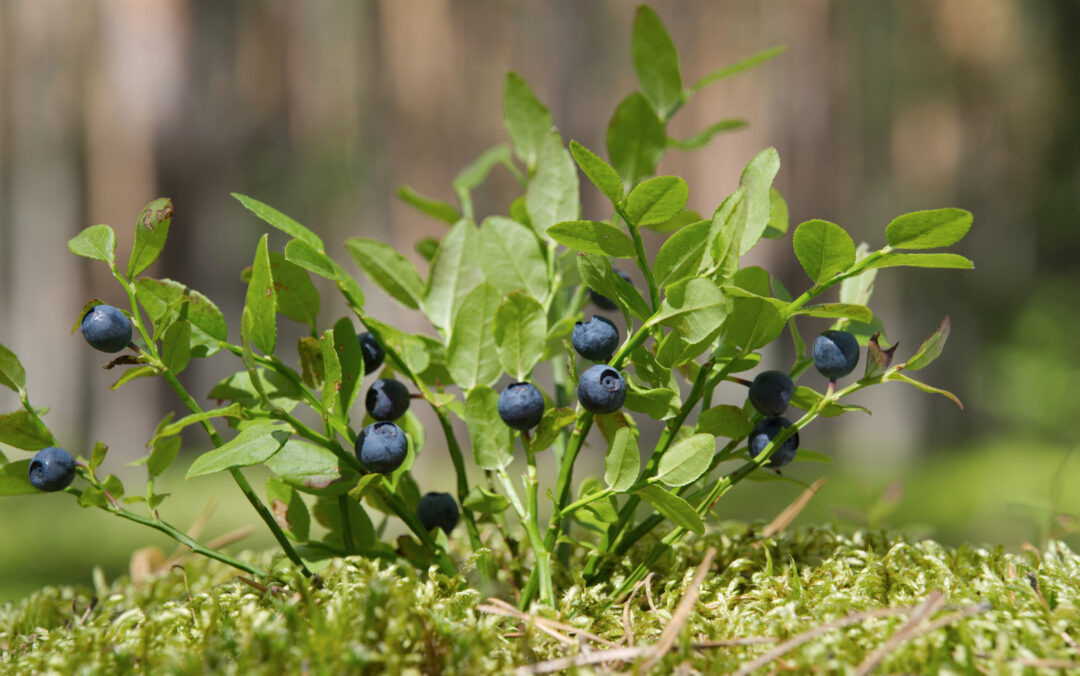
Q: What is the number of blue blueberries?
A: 13